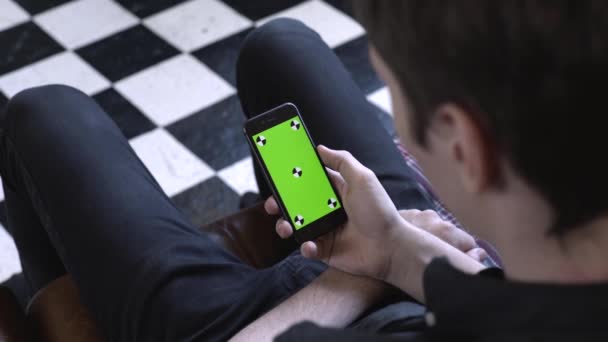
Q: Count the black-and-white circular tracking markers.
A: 5